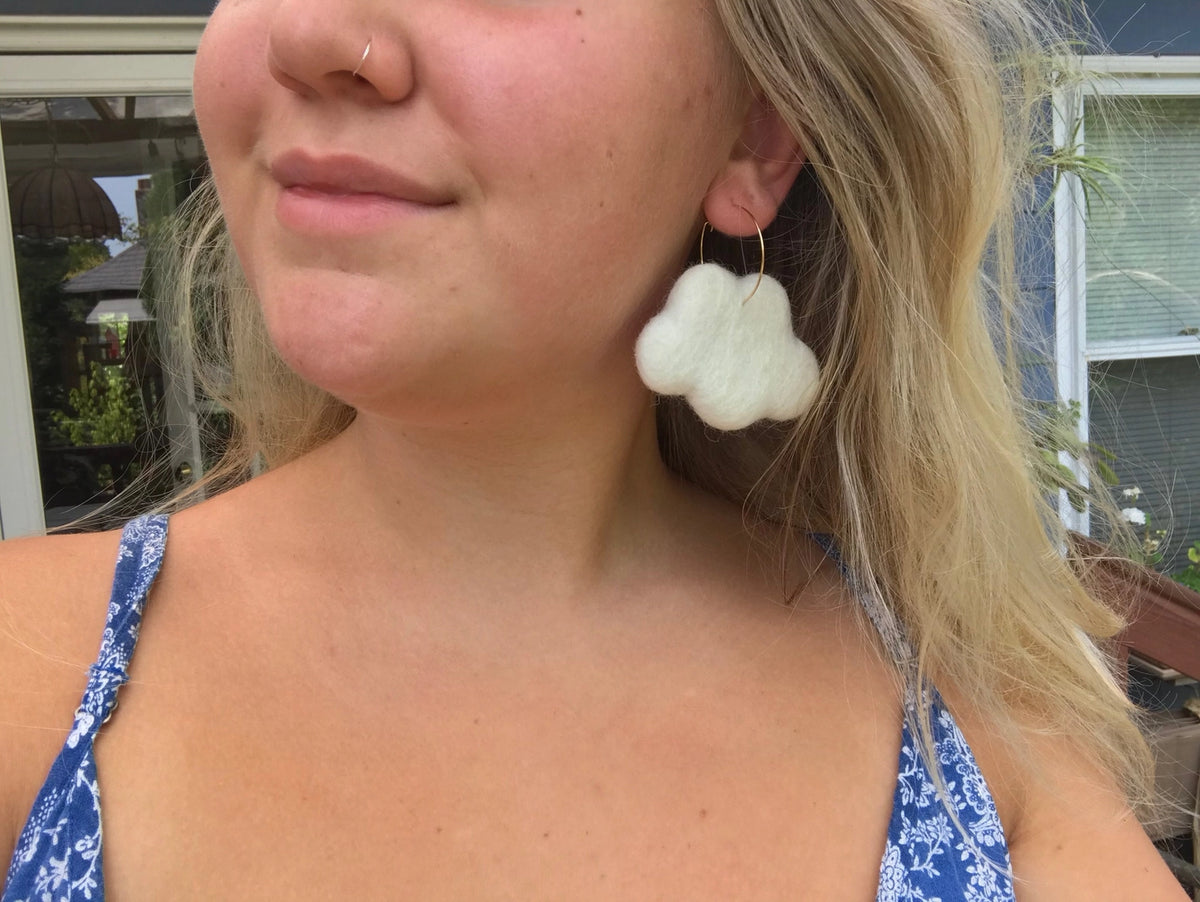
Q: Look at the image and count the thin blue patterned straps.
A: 2